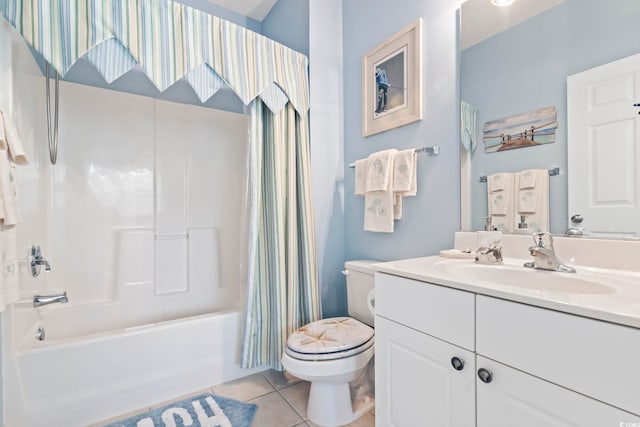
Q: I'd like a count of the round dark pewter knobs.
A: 2